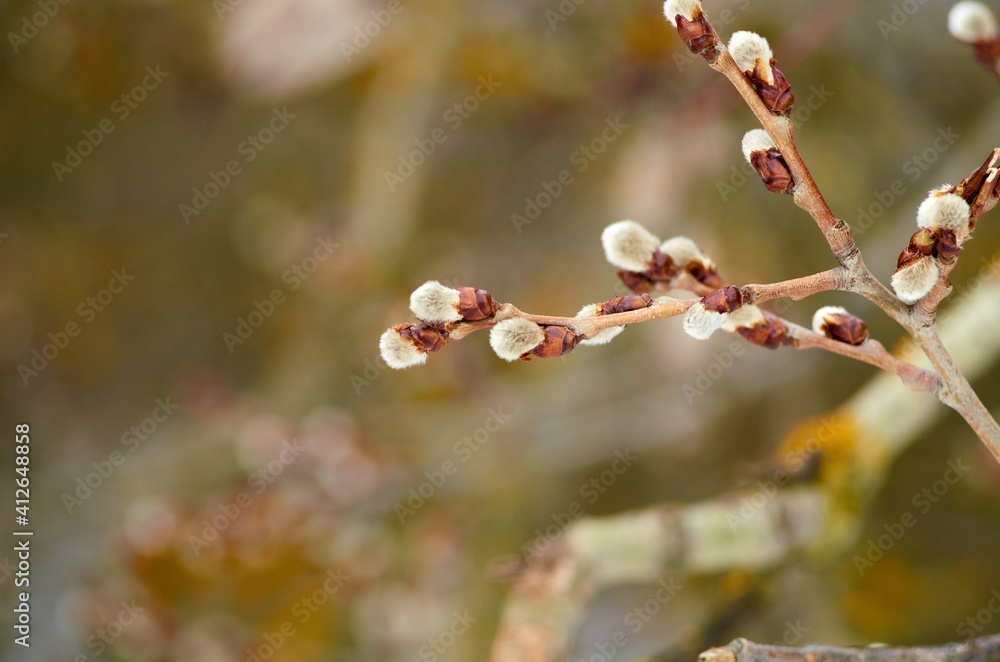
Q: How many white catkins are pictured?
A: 15